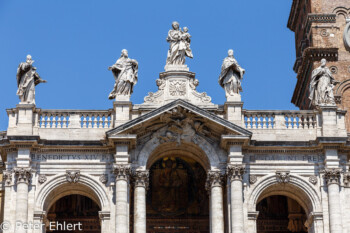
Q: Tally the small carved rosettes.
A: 4